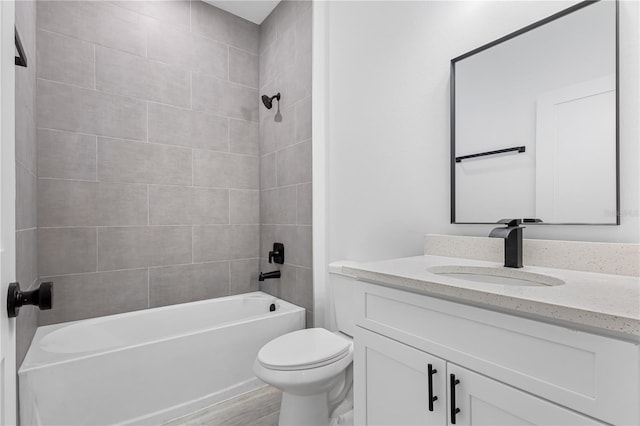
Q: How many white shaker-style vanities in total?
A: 1